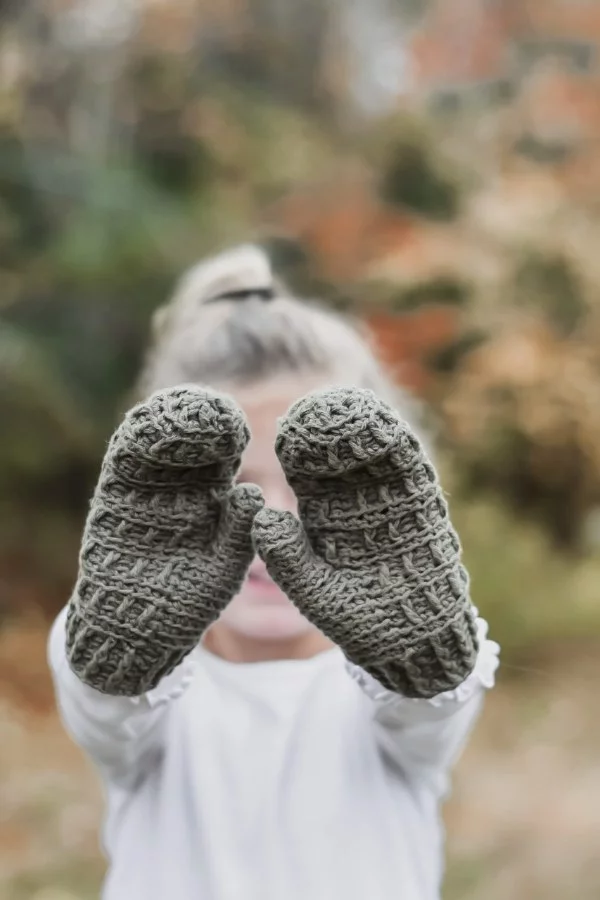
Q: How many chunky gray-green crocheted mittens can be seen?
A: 2